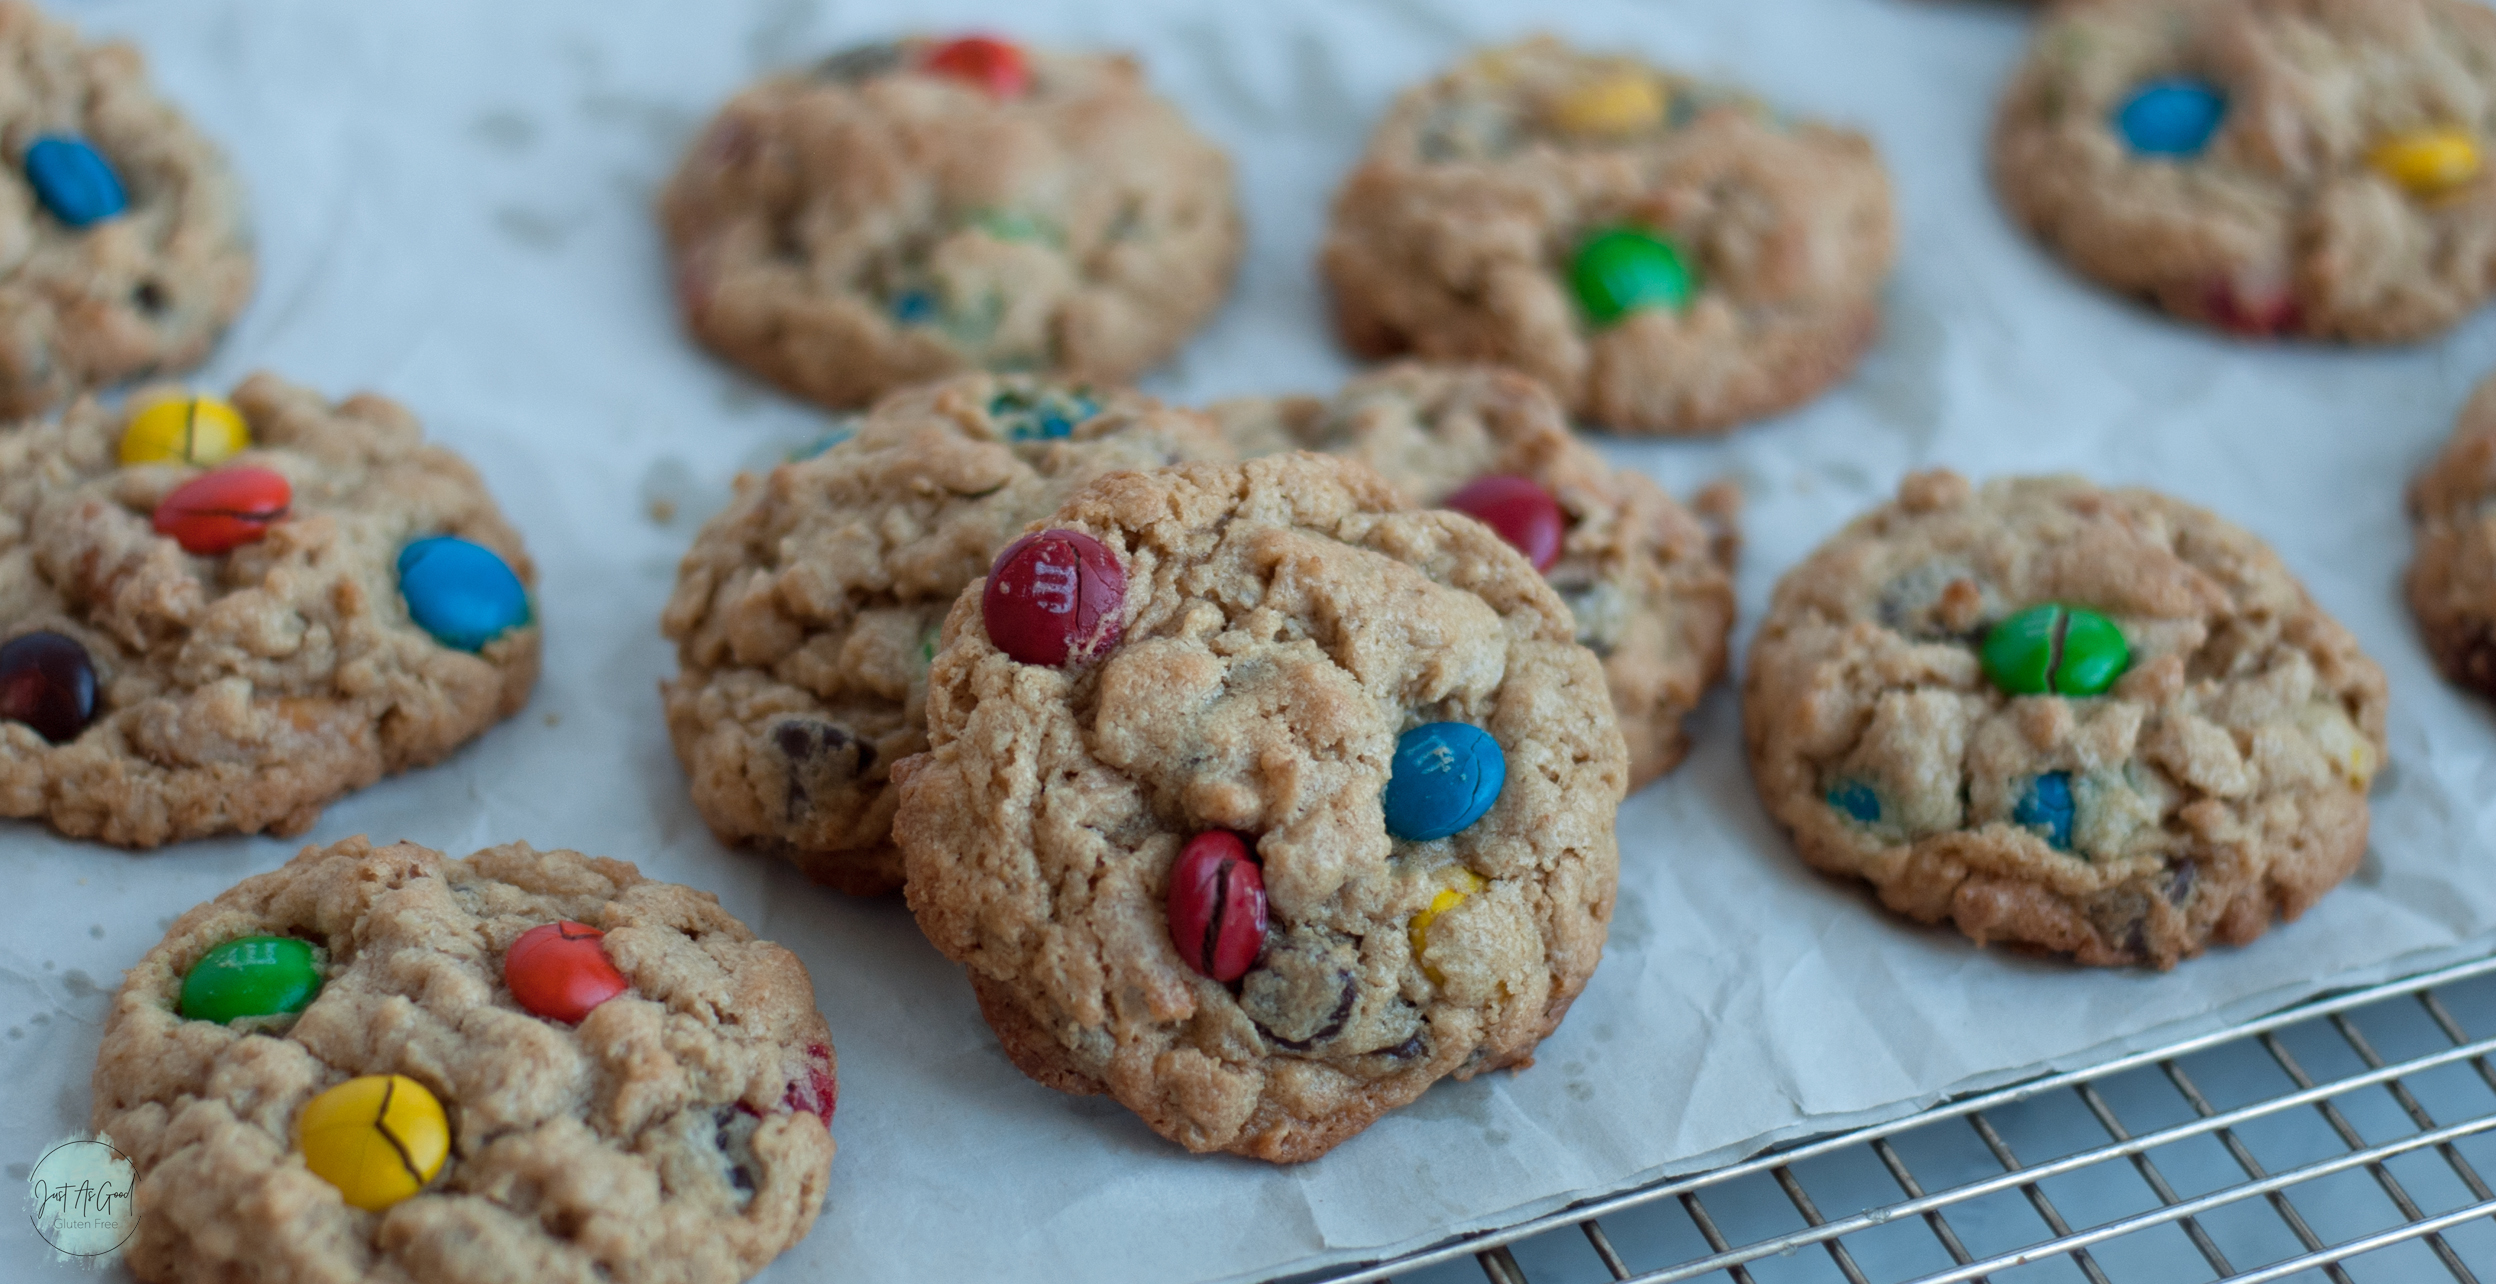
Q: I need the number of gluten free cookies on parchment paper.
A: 11